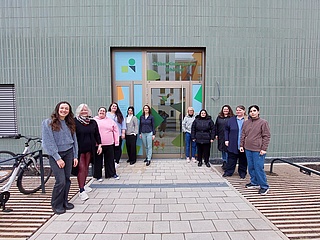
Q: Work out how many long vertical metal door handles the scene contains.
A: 1